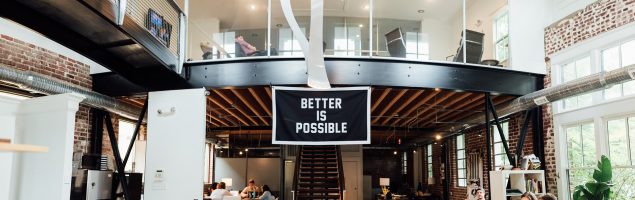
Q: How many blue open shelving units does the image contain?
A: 0